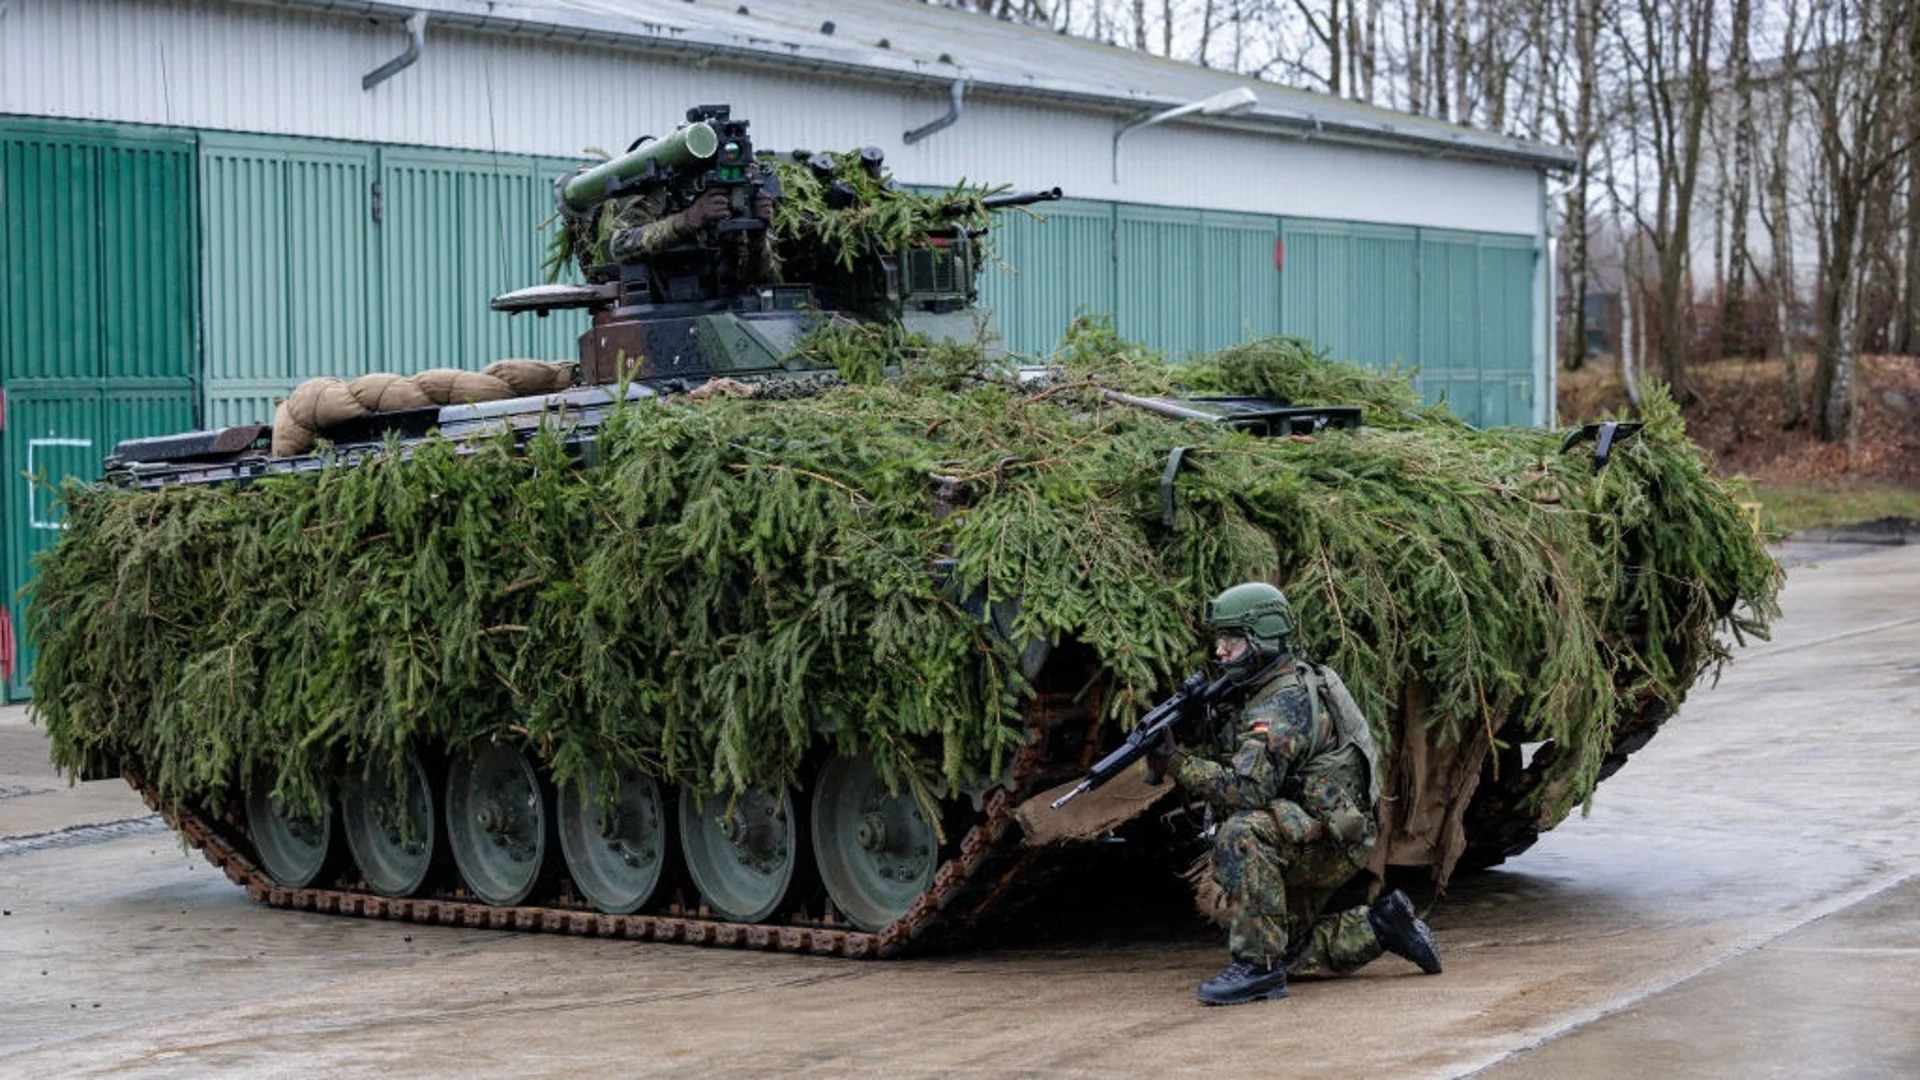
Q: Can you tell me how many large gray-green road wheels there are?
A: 6